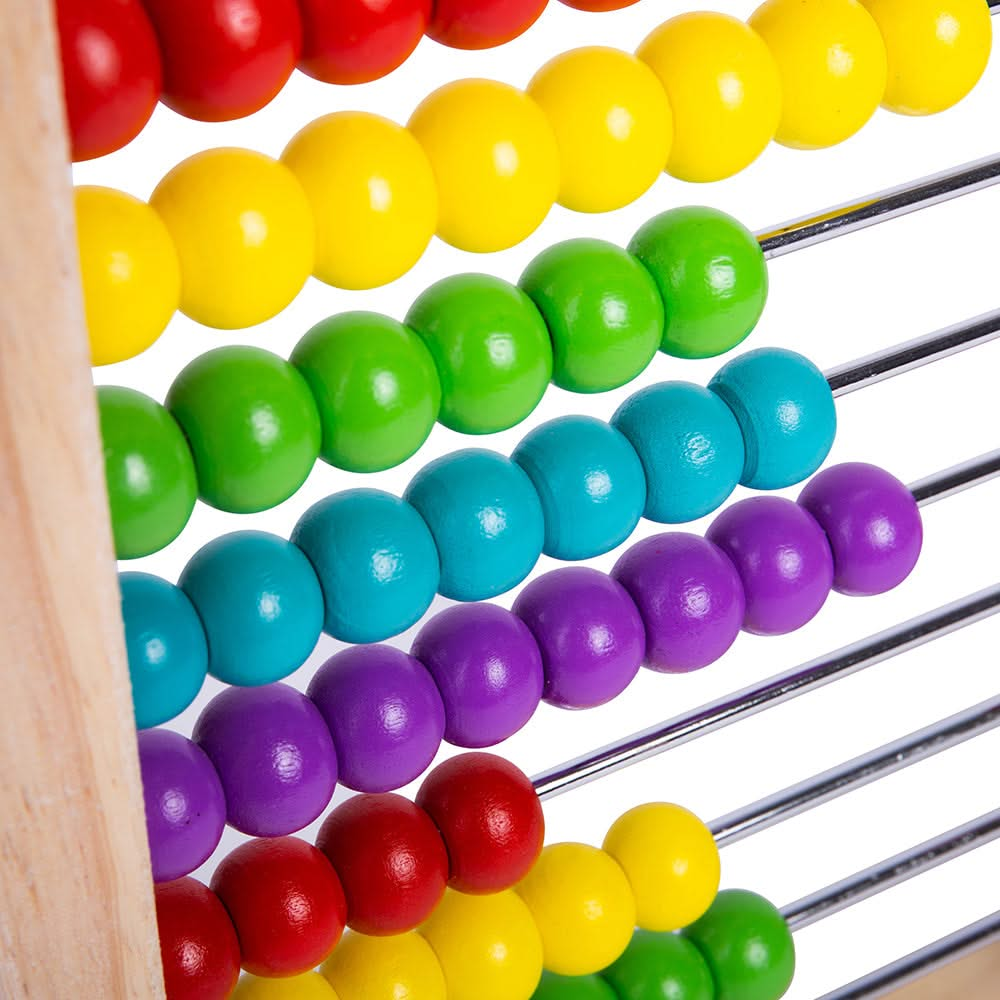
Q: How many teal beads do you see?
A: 7